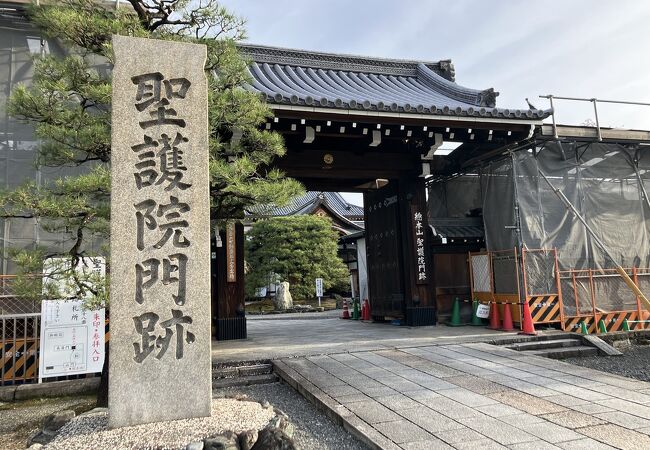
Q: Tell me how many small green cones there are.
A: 3